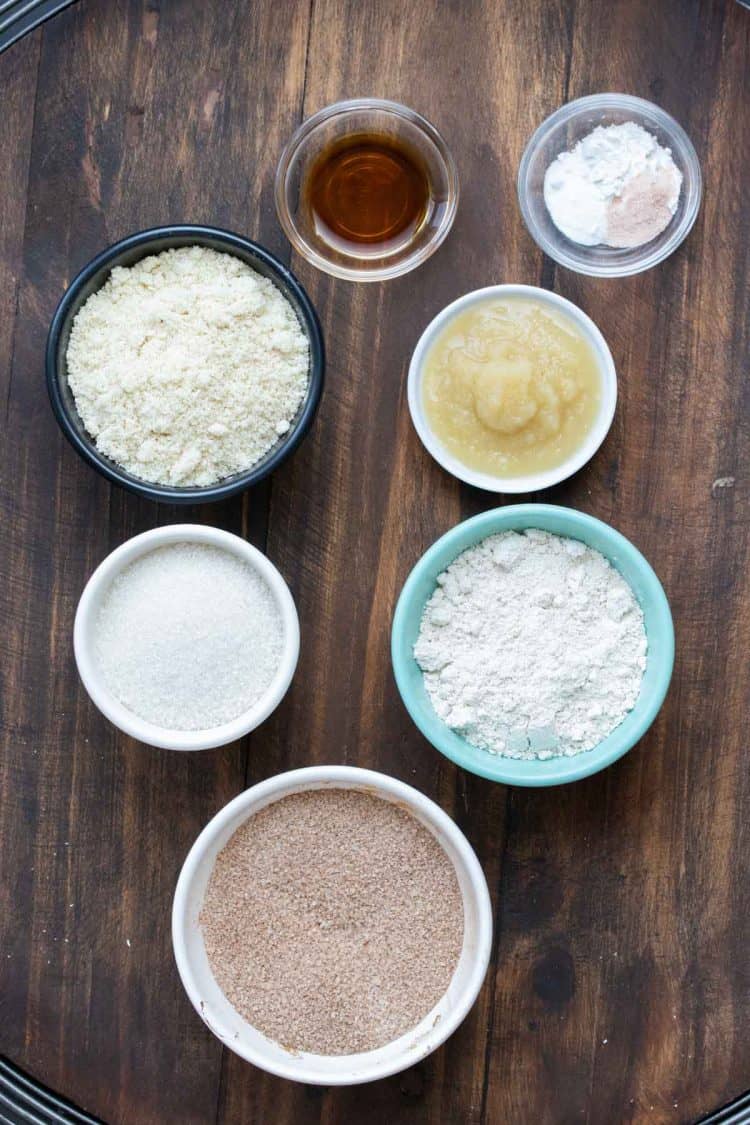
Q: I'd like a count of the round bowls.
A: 7